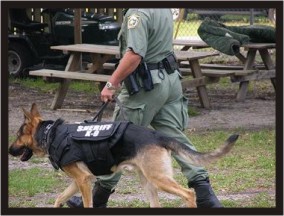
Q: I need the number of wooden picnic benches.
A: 2